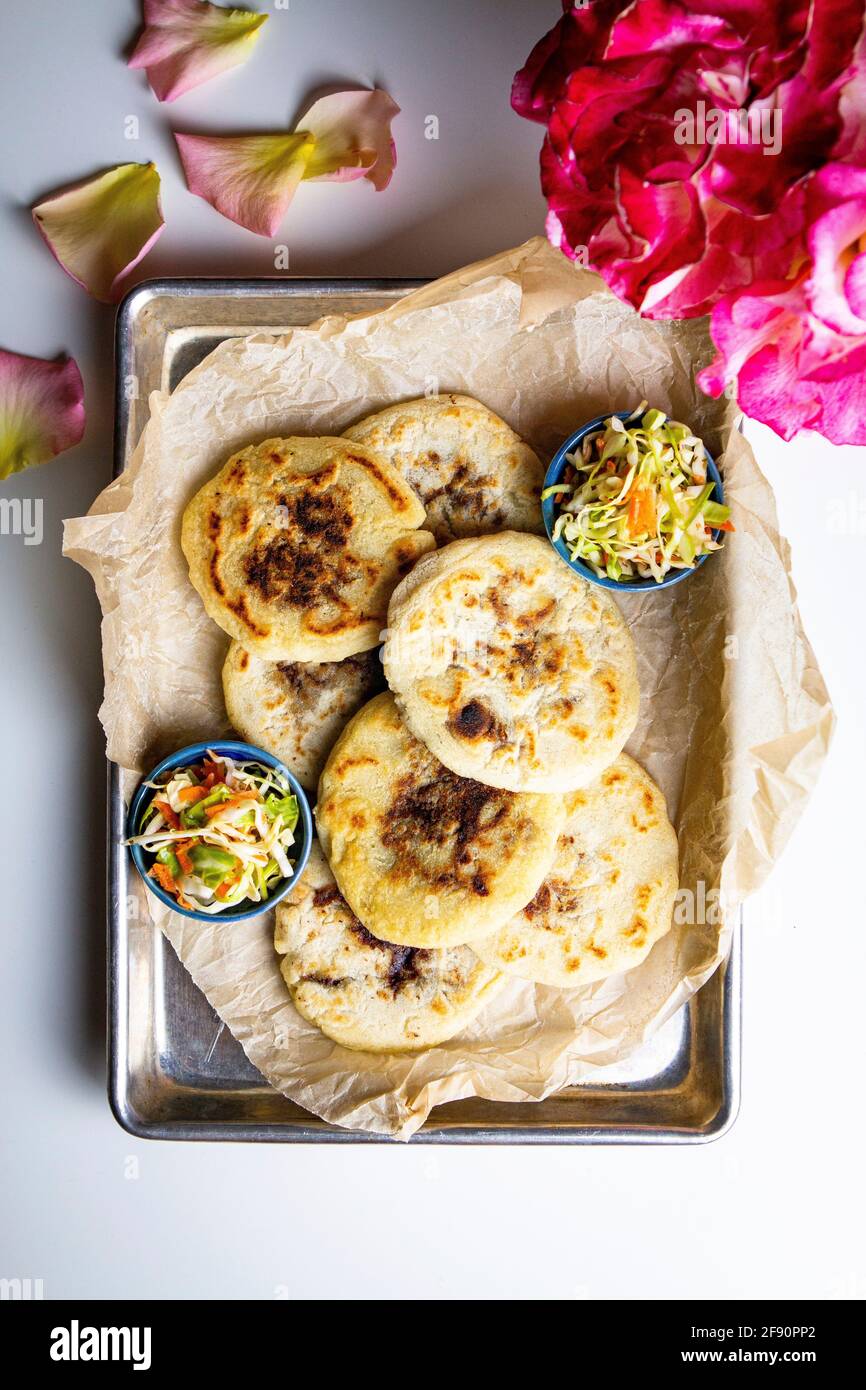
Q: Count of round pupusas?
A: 7